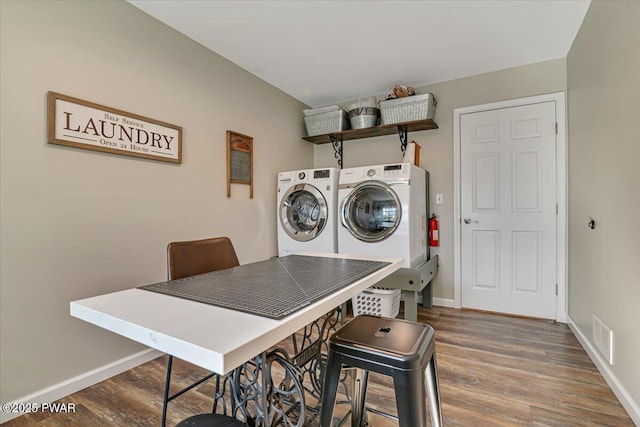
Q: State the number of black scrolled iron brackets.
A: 2